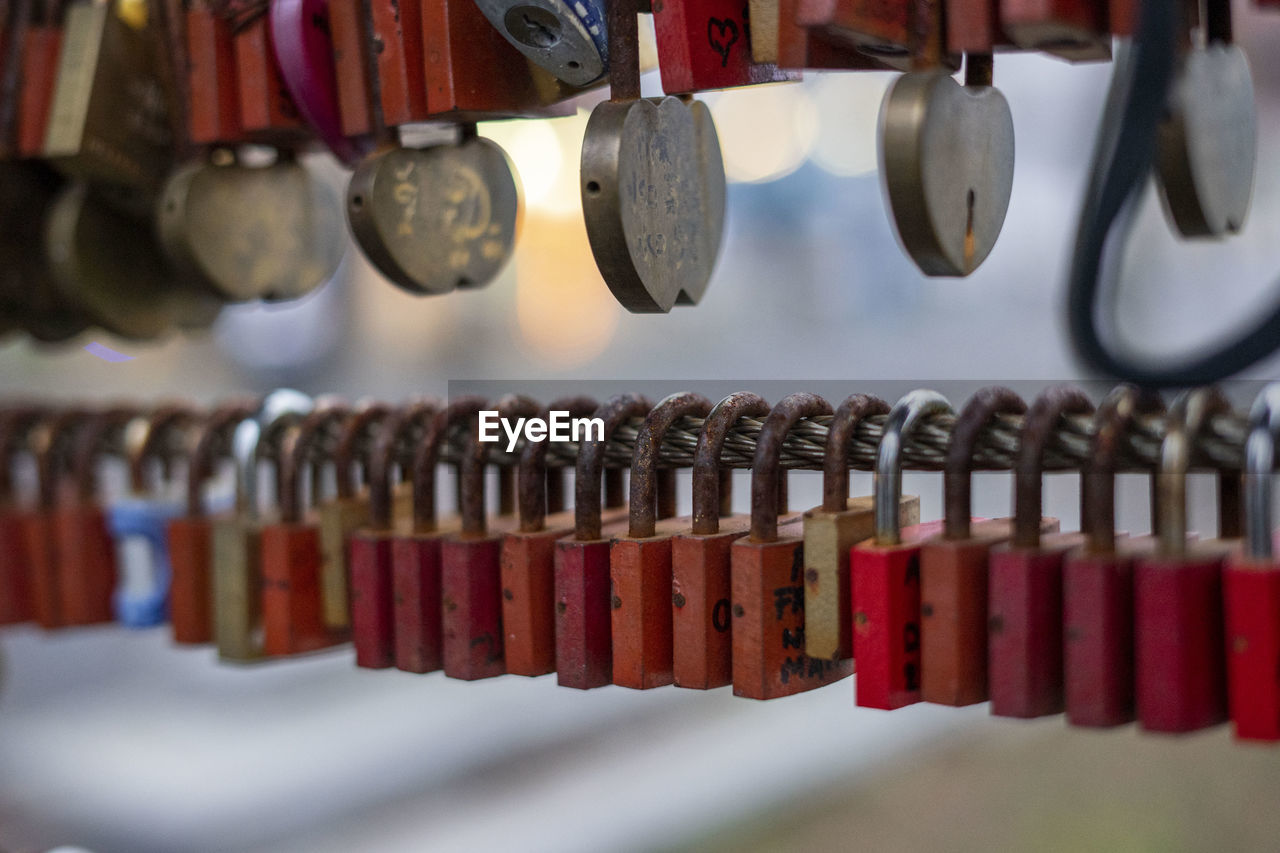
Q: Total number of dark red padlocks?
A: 7